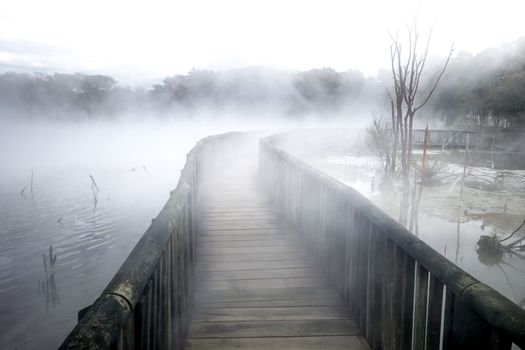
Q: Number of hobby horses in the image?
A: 0